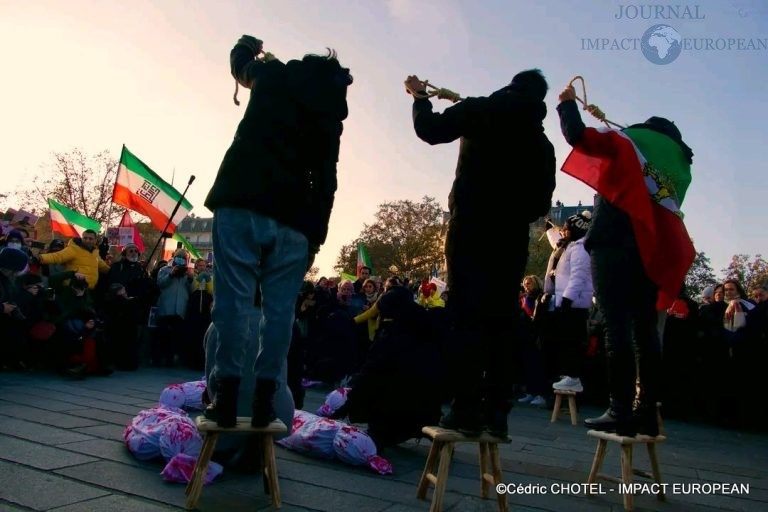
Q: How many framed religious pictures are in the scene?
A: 0